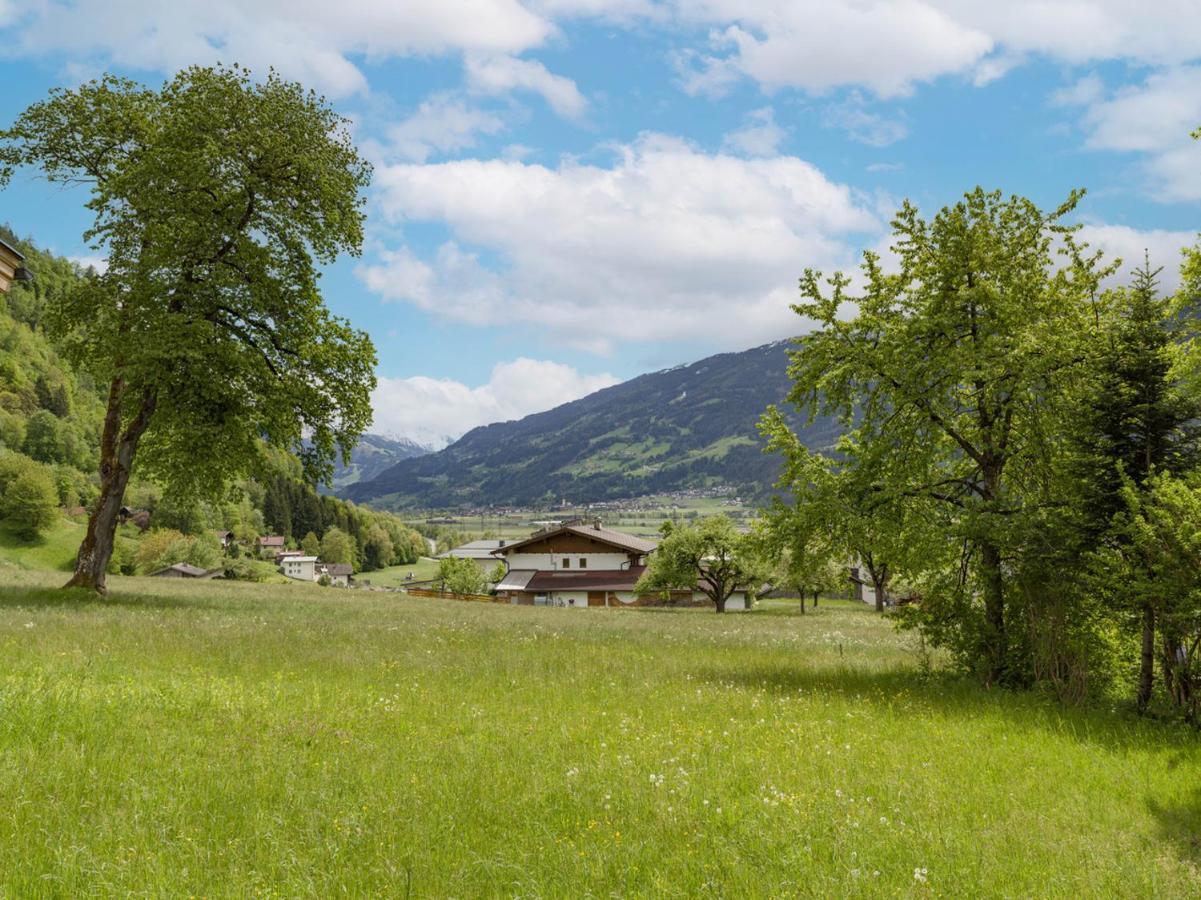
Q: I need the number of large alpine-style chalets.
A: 1